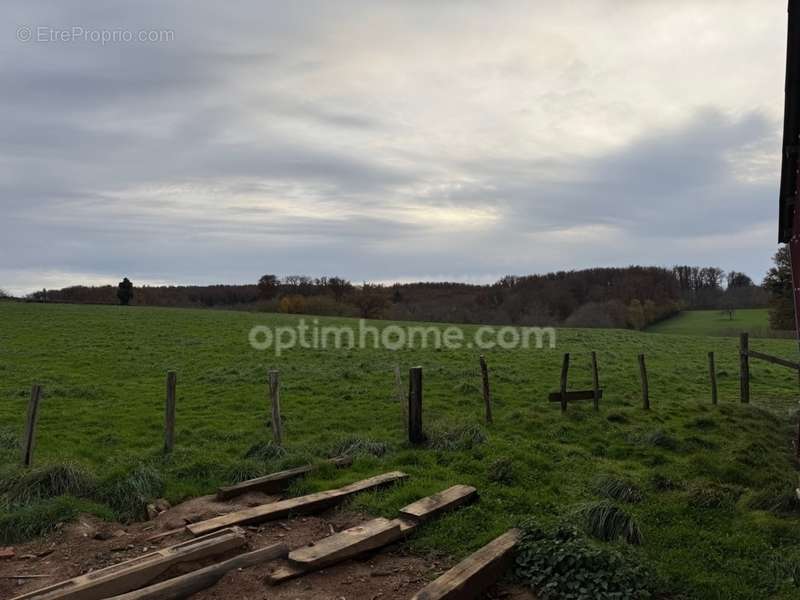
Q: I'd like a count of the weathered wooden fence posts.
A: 11